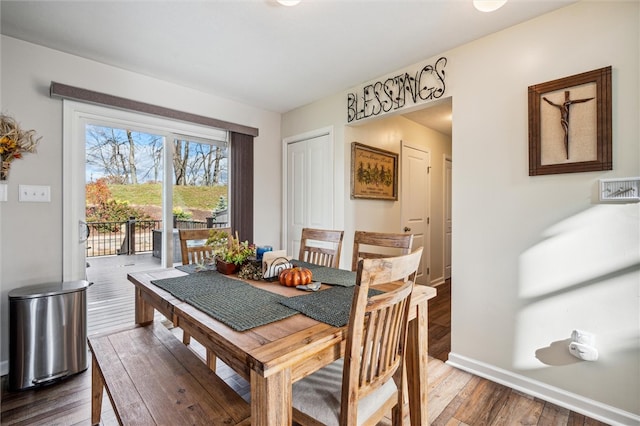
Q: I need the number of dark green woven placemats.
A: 6